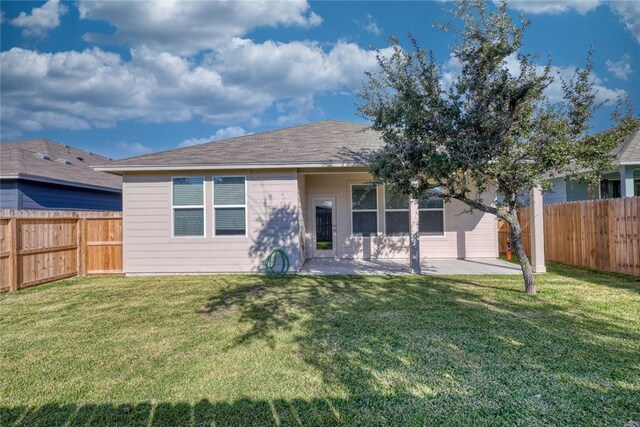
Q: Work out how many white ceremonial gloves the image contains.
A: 0